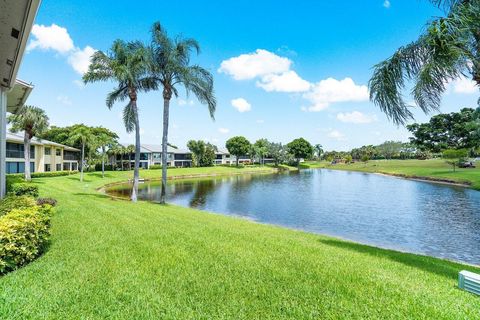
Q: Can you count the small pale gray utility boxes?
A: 1